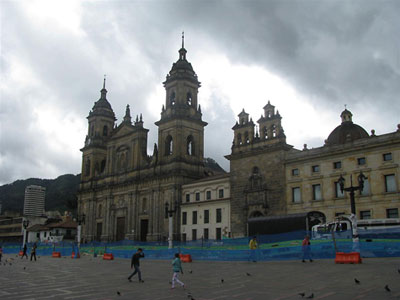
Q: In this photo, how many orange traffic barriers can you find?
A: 6